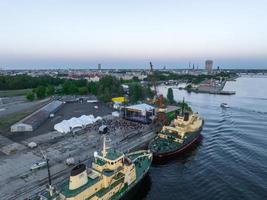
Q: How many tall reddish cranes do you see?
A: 1